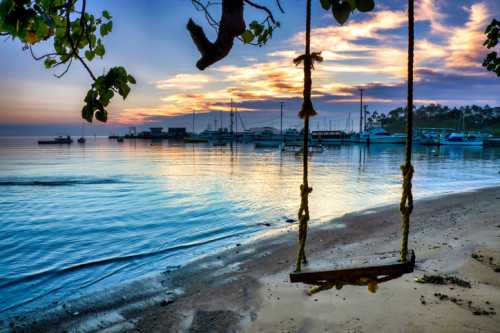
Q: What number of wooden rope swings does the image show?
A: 1